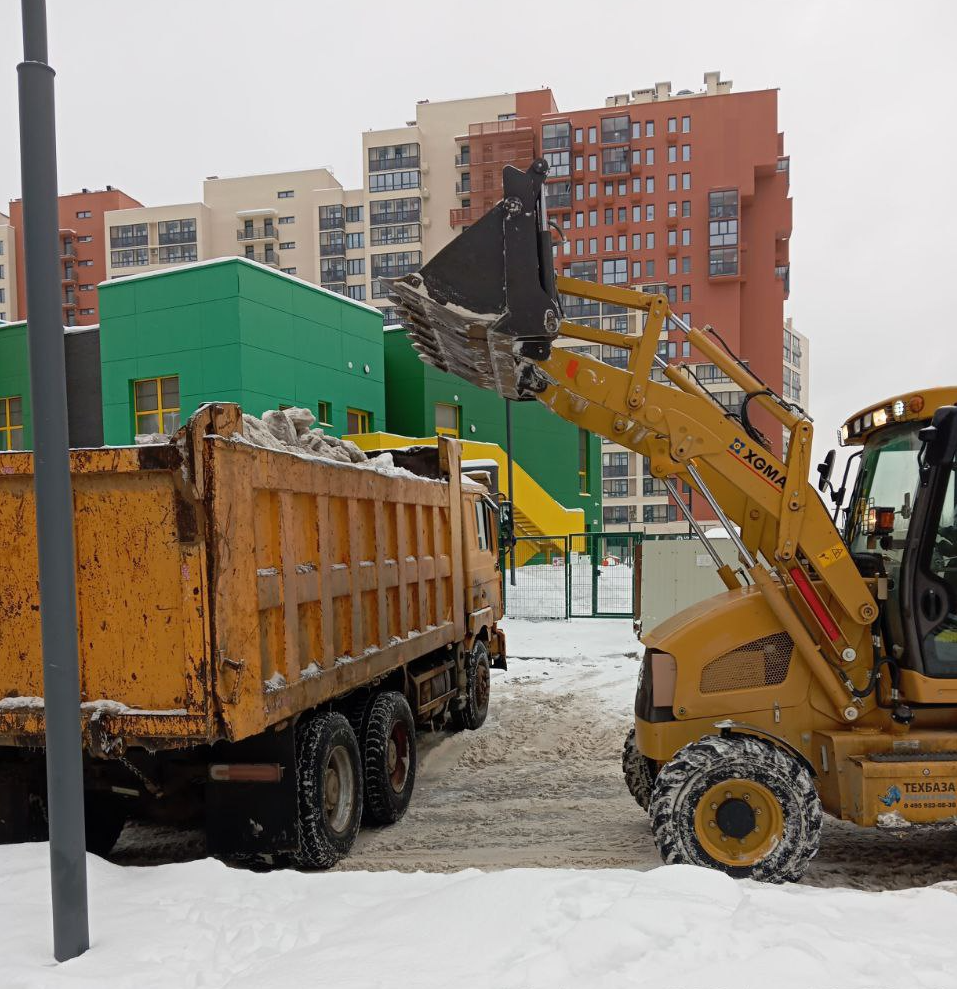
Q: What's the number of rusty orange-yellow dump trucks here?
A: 1